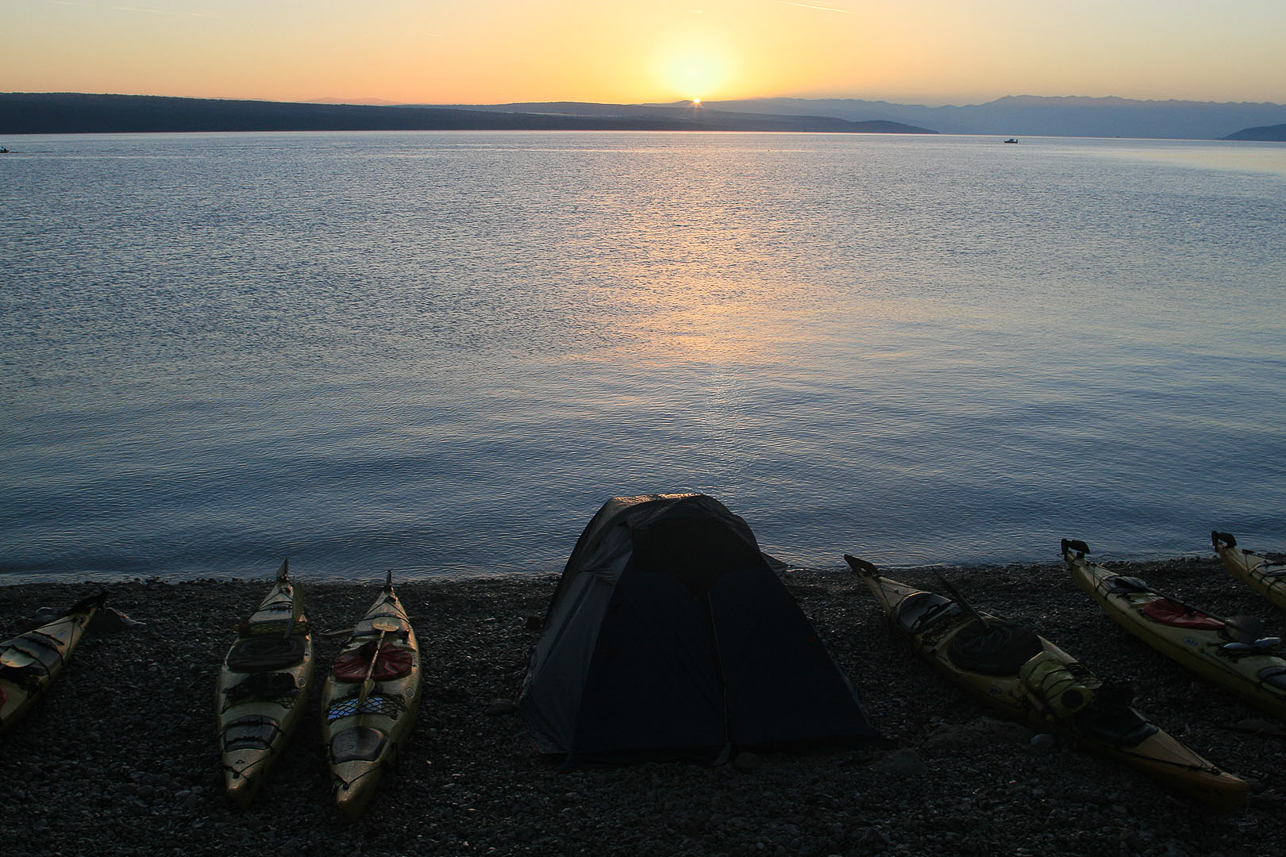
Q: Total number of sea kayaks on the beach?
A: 6